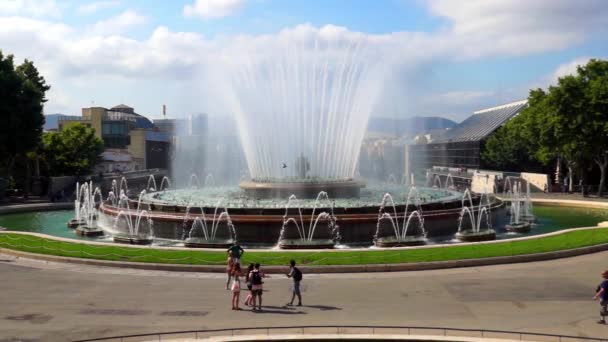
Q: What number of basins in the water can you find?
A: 9